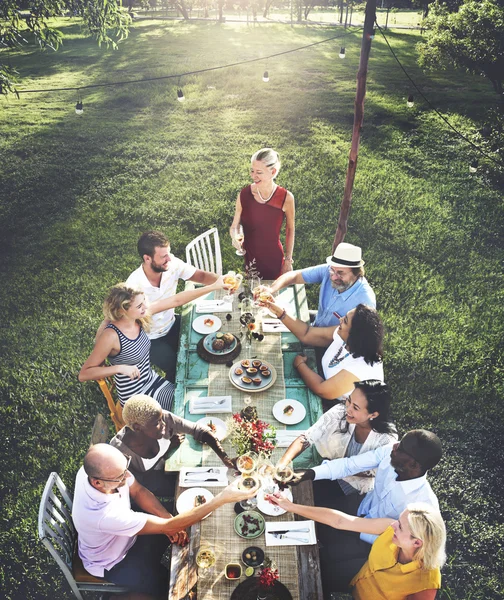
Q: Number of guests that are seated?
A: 9